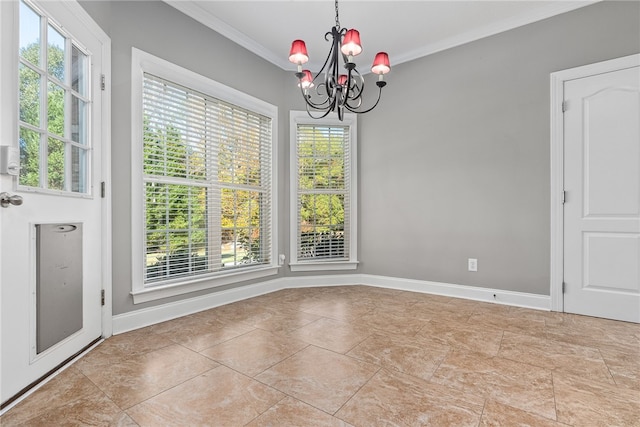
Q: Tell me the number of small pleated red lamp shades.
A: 5